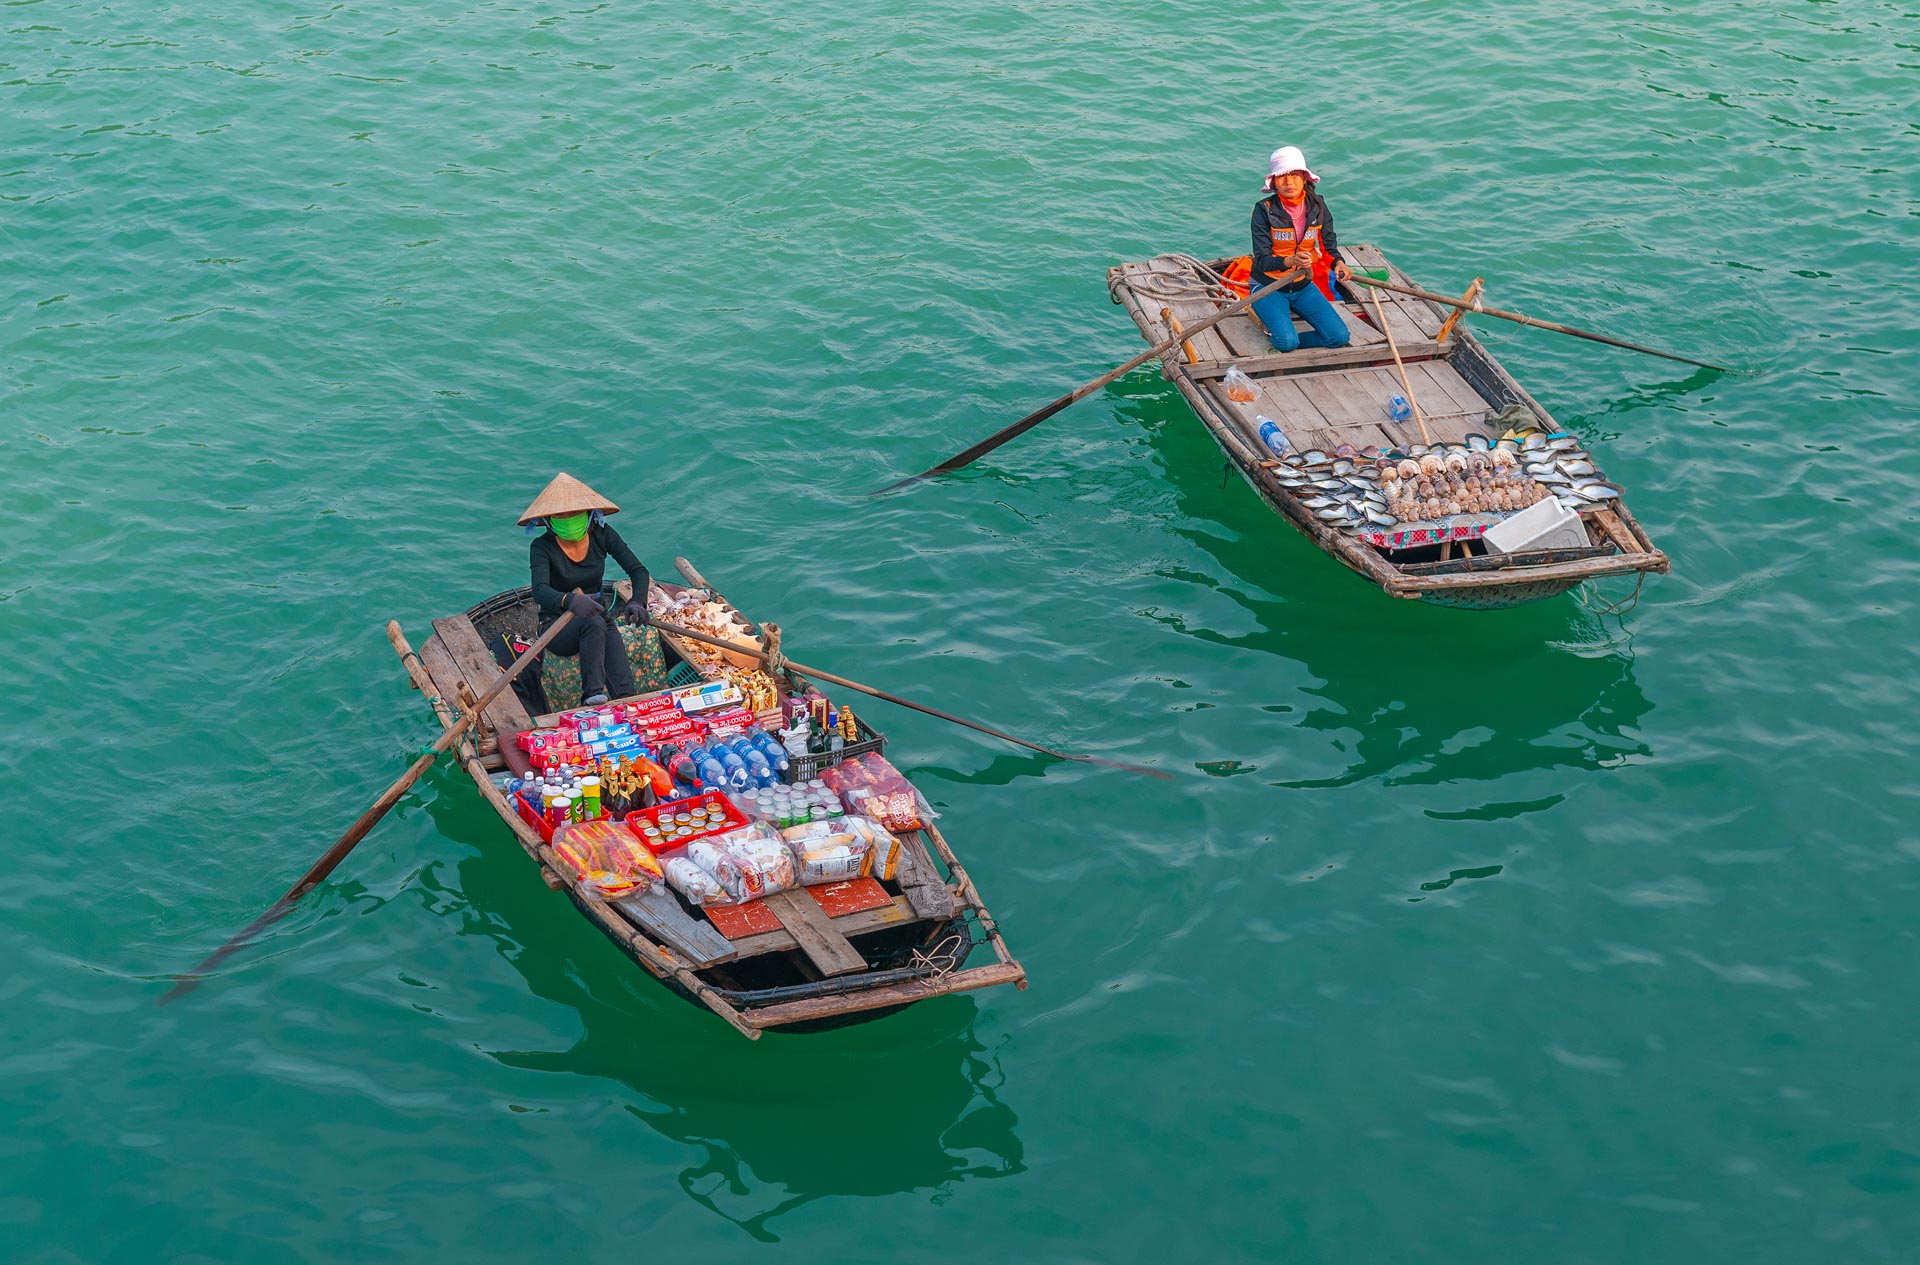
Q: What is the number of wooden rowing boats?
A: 2